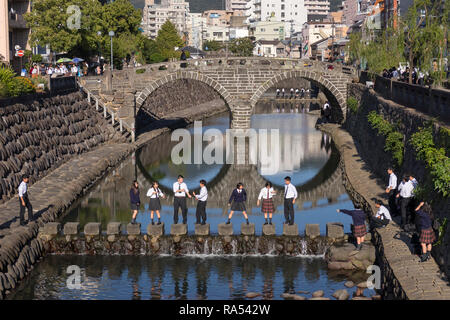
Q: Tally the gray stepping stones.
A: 14